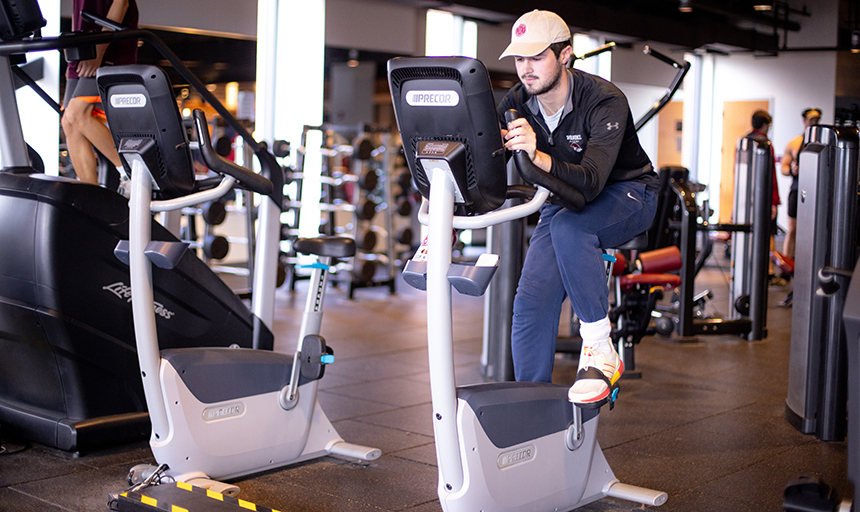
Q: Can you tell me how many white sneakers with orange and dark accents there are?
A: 1